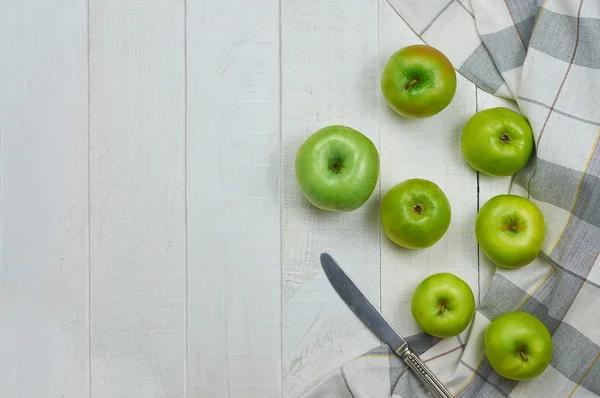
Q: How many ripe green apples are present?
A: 7